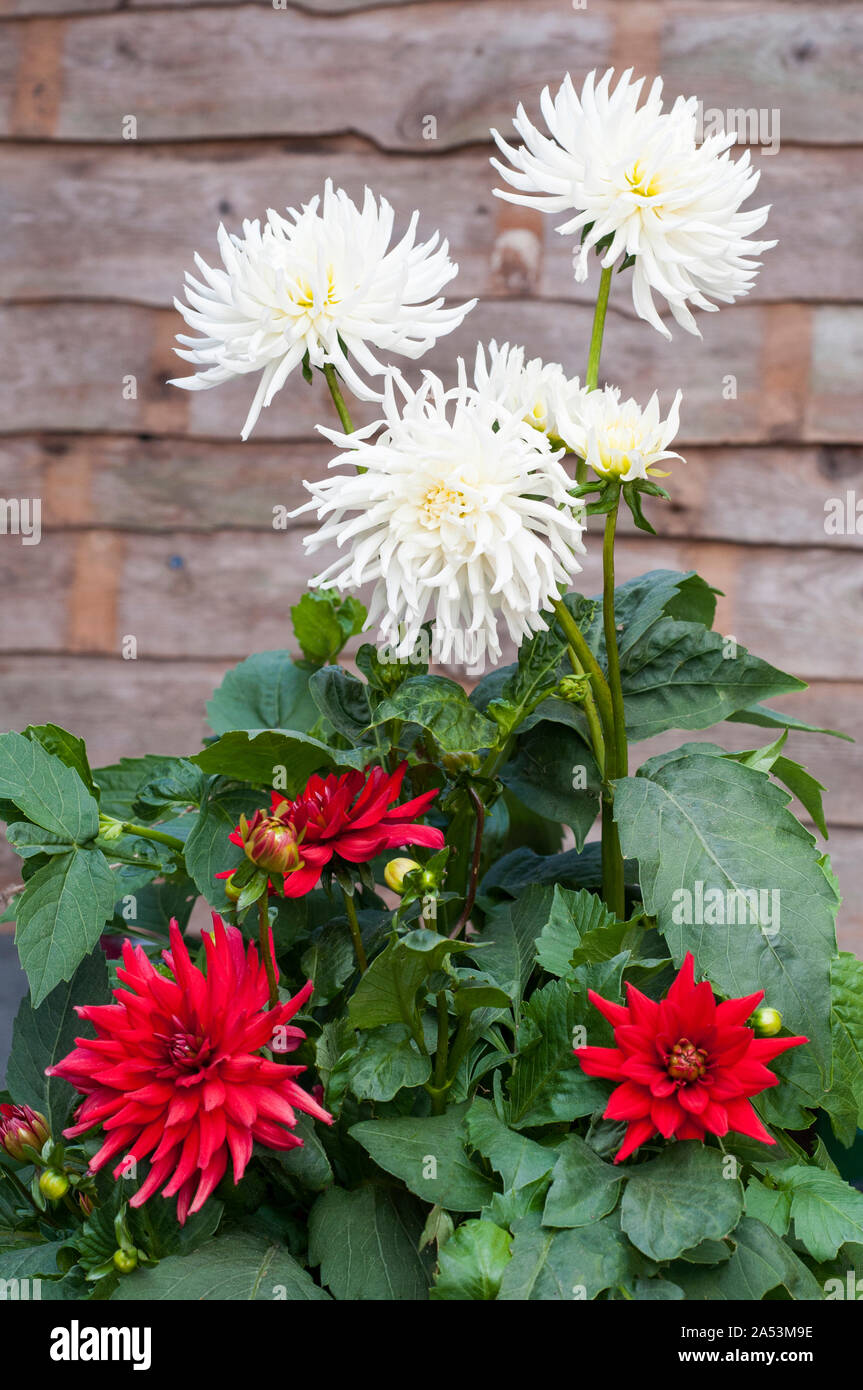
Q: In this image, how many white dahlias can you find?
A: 5